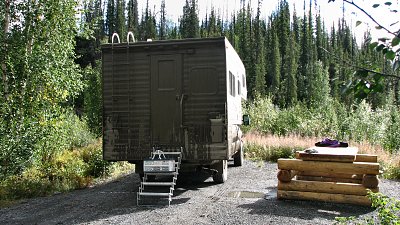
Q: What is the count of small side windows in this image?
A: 3